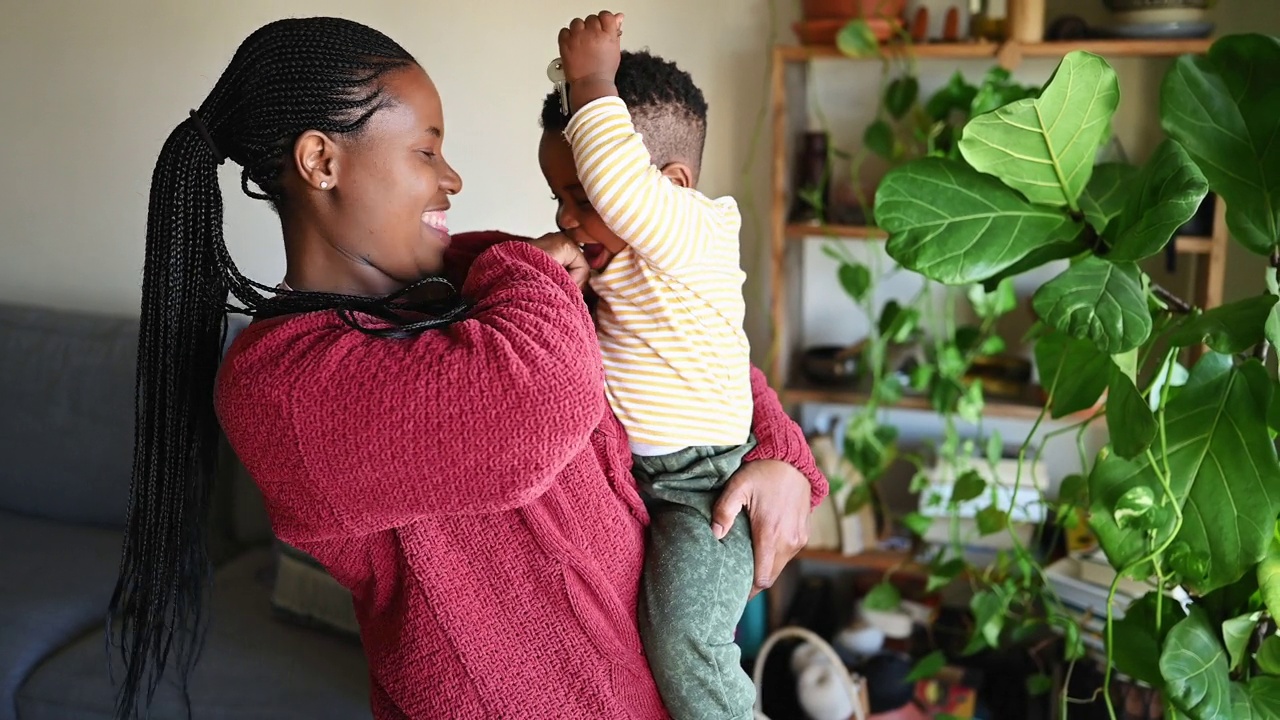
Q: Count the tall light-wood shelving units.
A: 1